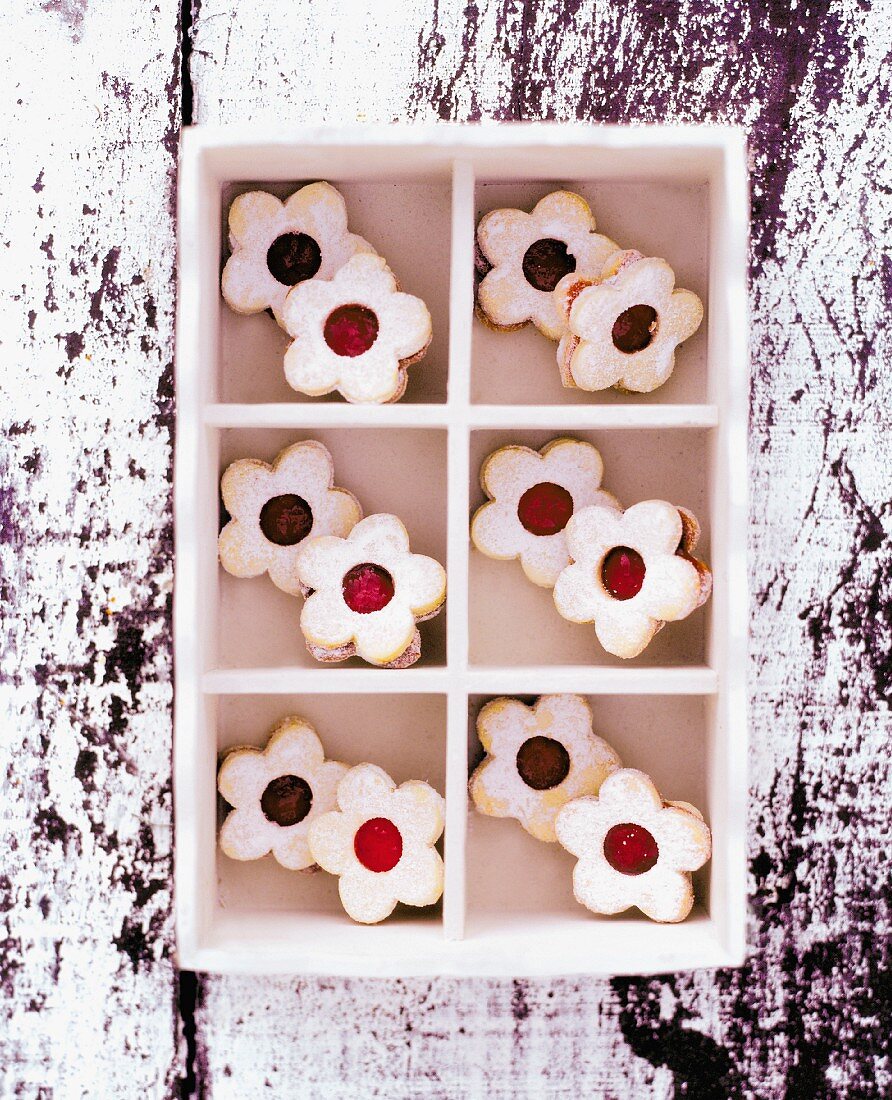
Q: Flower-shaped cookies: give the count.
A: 12